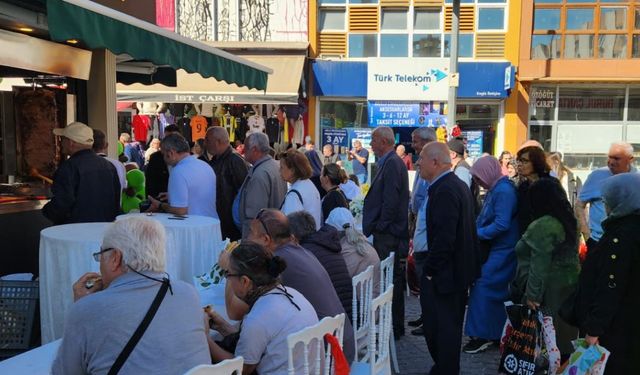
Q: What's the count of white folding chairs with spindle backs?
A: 5